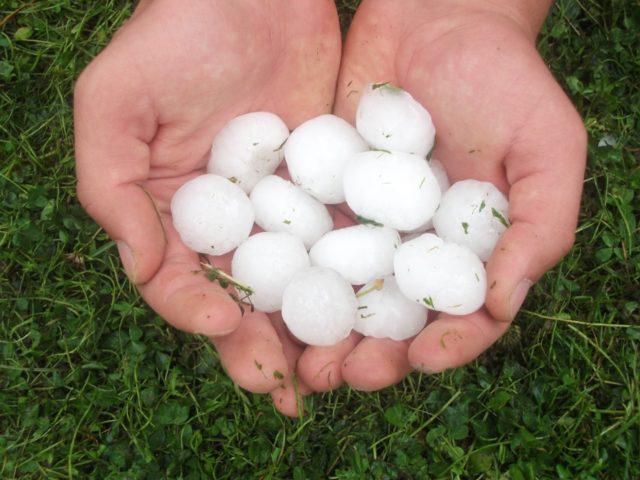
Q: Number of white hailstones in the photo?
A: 13